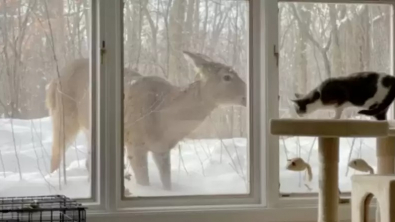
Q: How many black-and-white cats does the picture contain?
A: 1